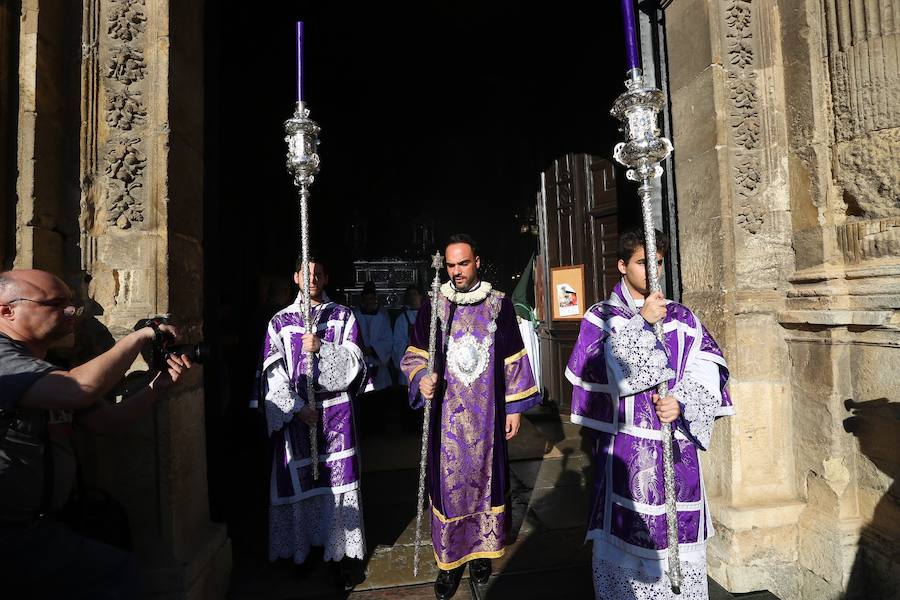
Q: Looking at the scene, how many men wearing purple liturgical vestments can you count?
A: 3